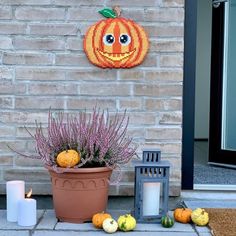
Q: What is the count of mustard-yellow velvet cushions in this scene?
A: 0